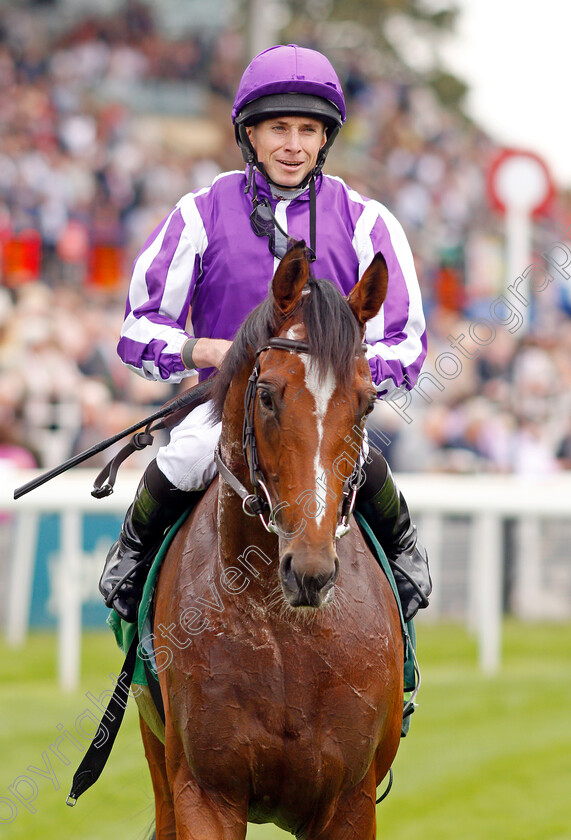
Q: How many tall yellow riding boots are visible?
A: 0